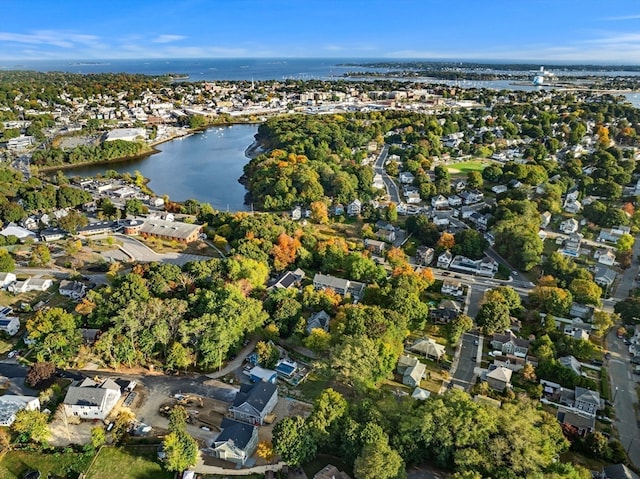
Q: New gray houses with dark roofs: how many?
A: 2